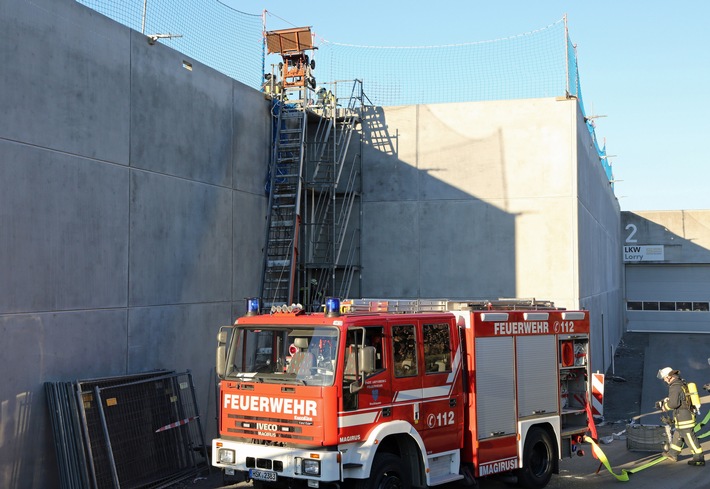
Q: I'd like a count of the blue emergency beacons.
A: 2